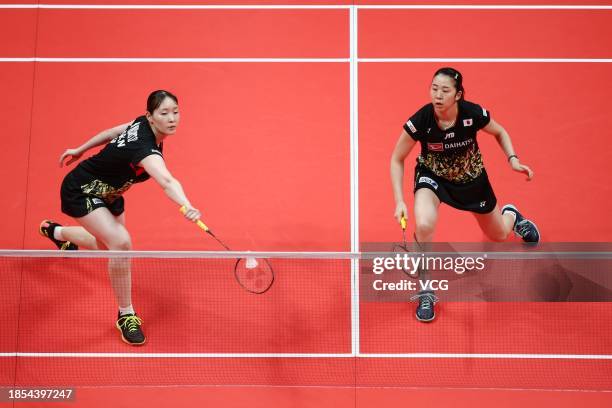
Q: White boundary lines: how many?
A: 4